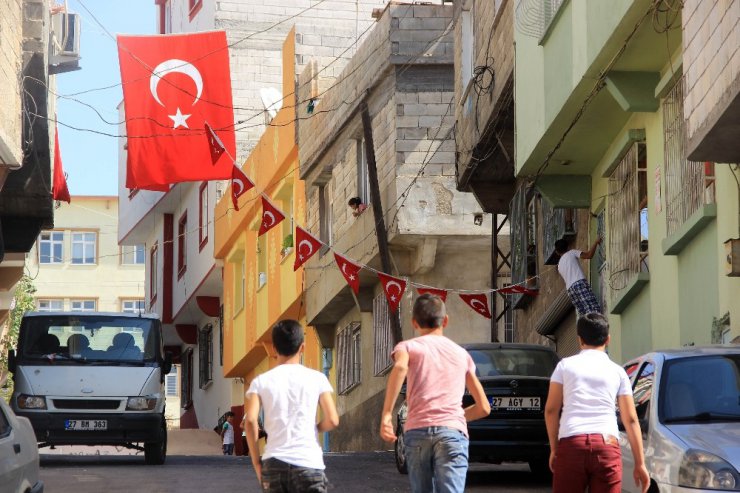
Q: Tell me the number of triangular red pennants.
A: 9